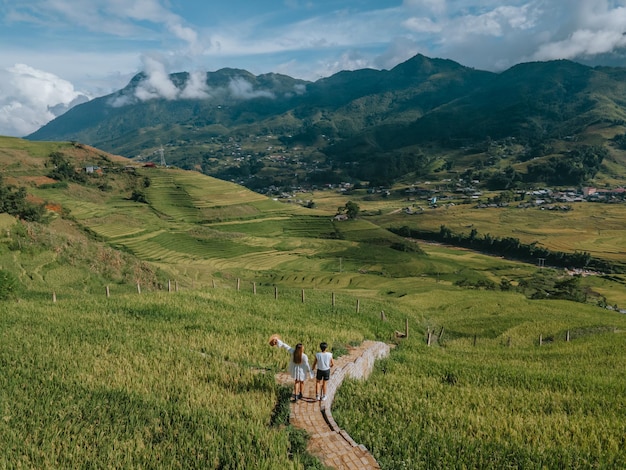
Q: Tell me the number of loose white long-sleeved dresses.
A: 1